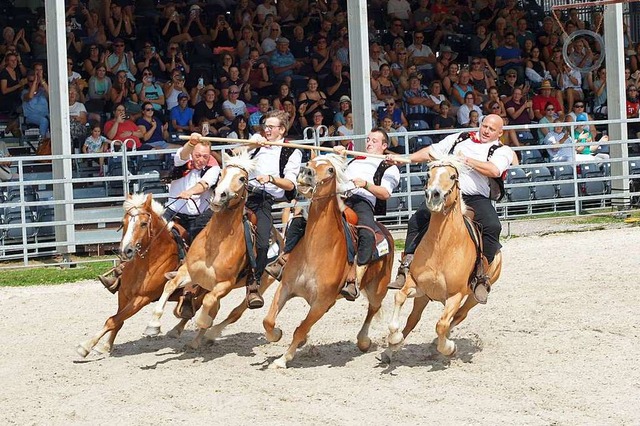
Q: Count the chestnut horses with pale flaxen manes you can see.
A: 4